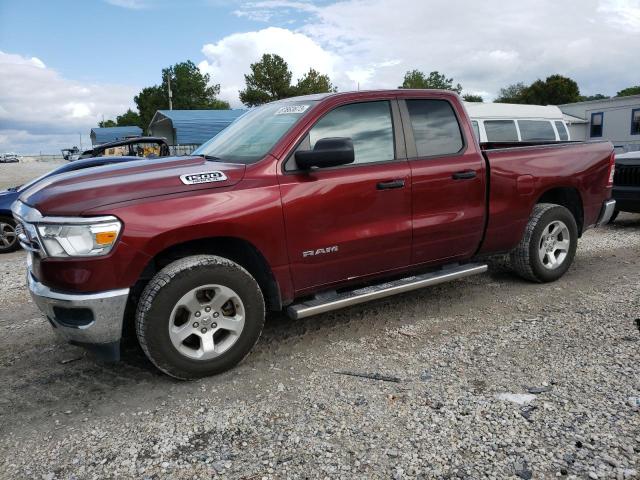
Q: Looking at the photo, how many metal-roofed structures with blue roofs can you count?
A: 2